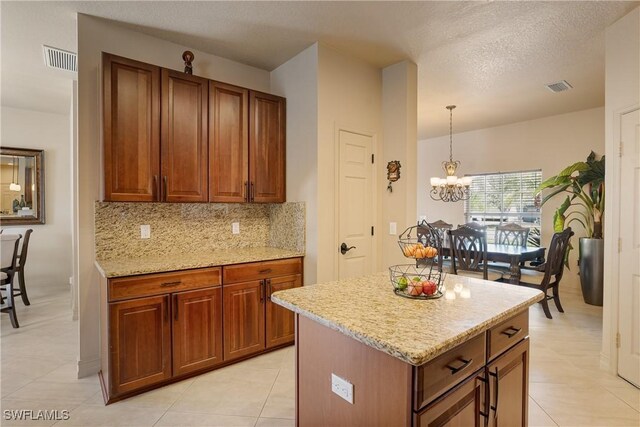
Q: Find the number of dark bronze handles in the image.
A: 15